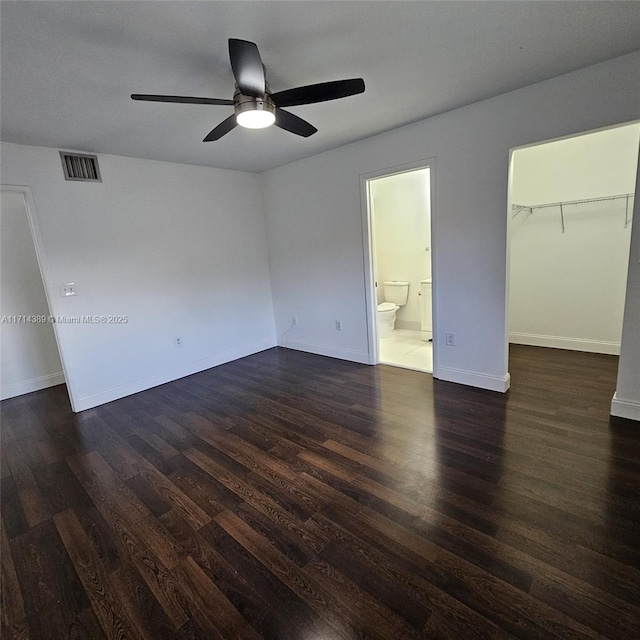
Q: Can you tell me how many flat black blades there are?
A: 5